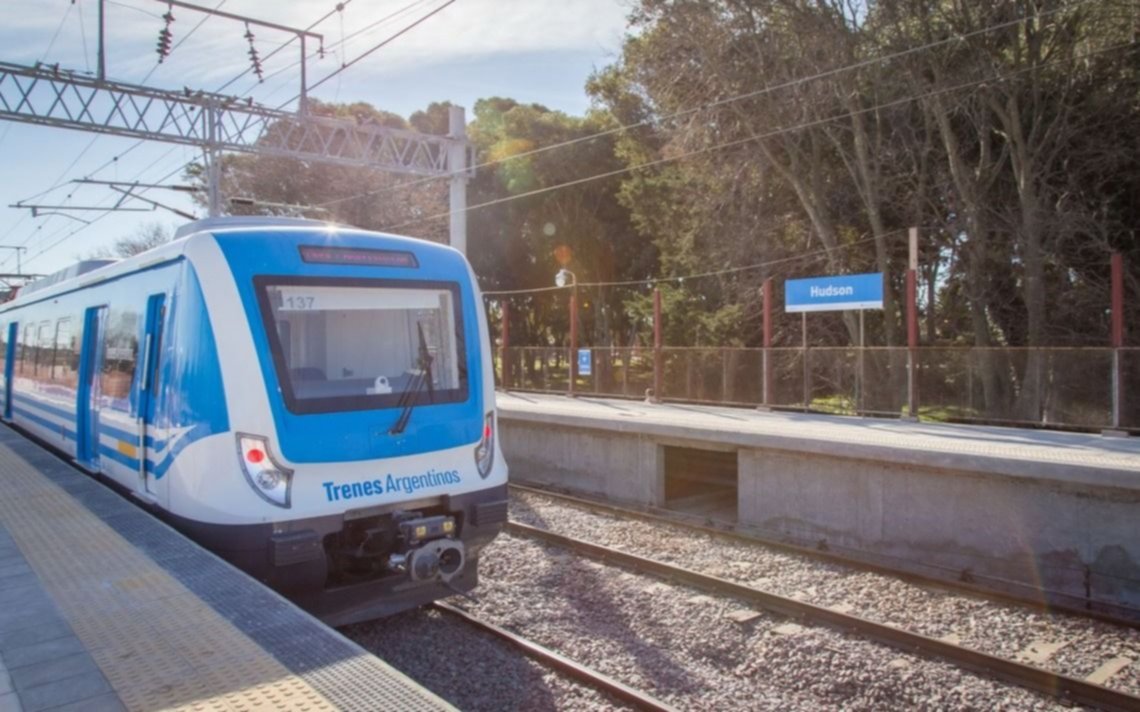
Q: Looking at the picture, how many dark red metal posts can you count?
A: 6